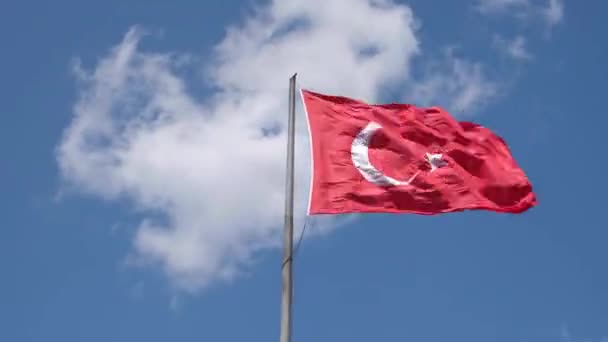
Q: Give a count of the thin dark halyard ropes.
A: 1